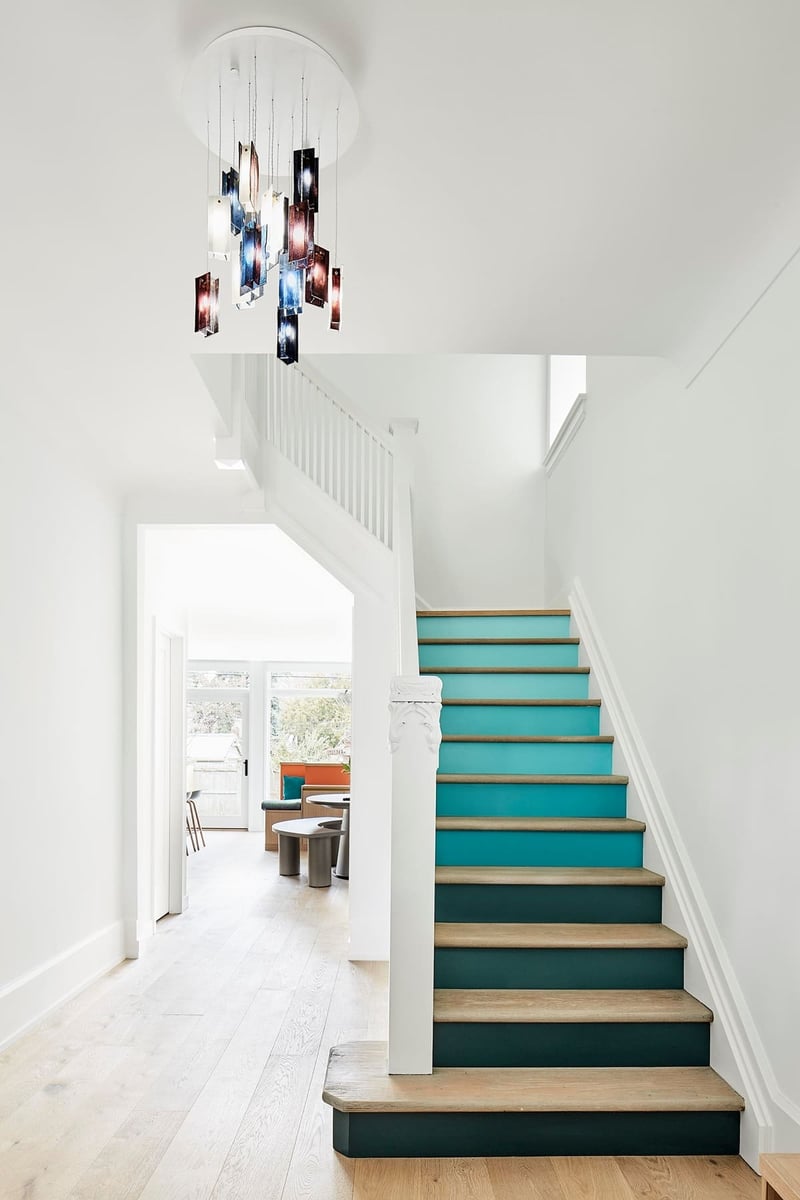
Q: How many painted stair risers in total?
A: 11